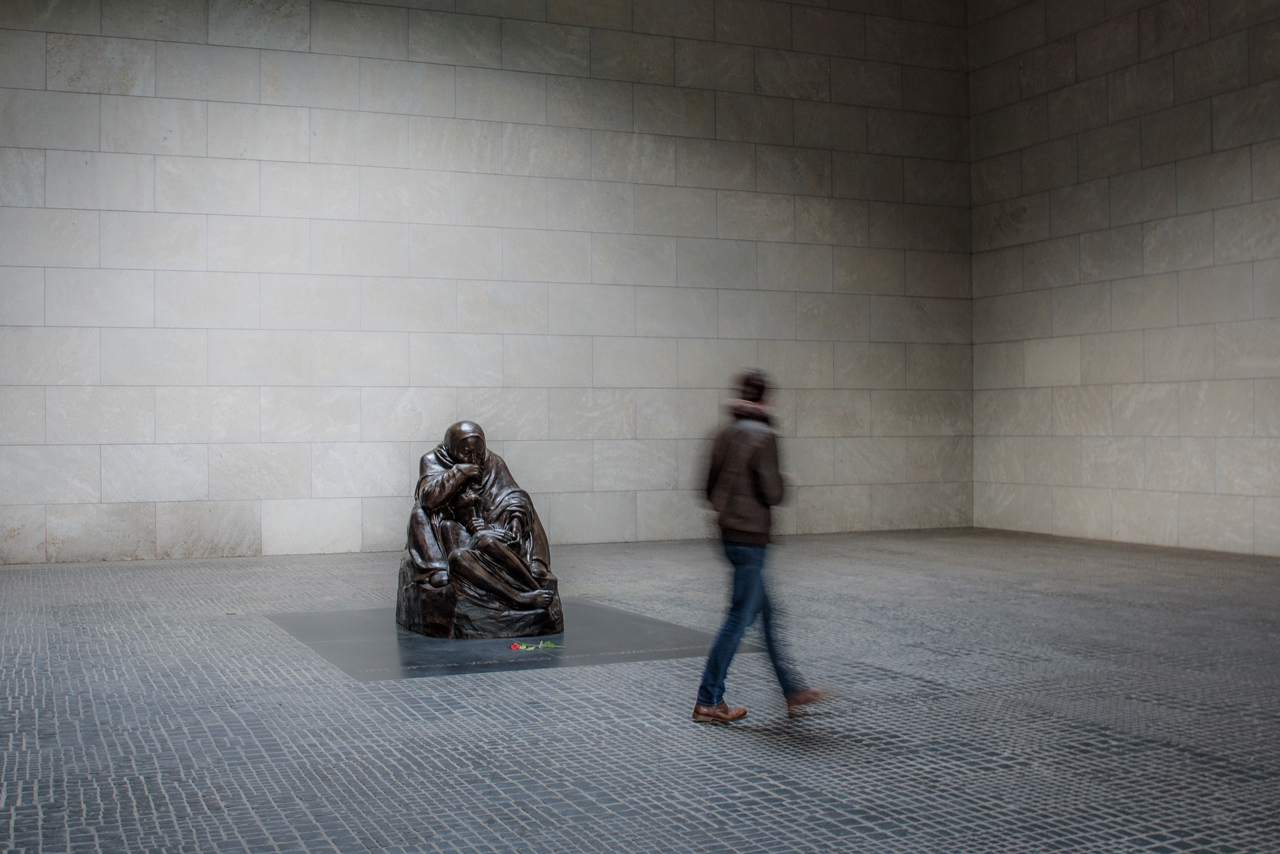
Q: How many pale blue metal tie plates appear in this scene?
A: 0